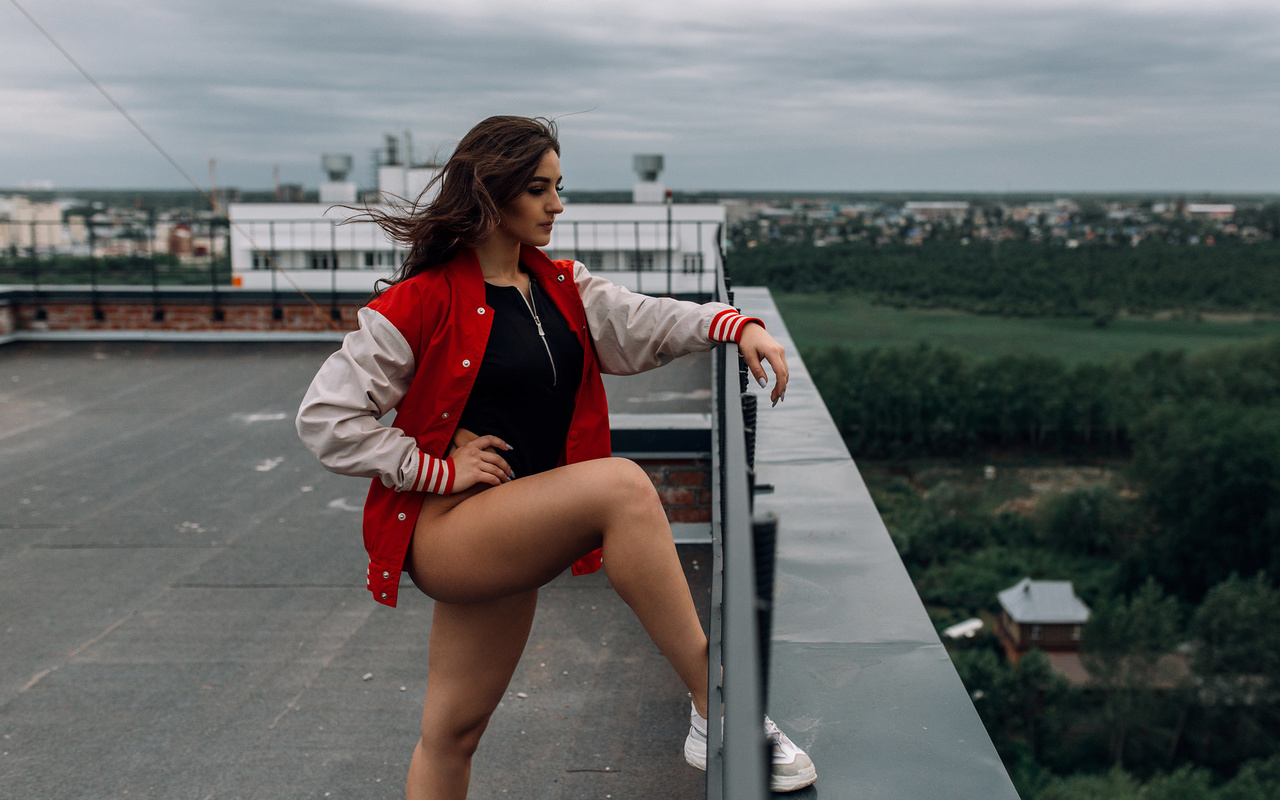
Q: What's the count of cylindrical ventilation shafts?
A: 2